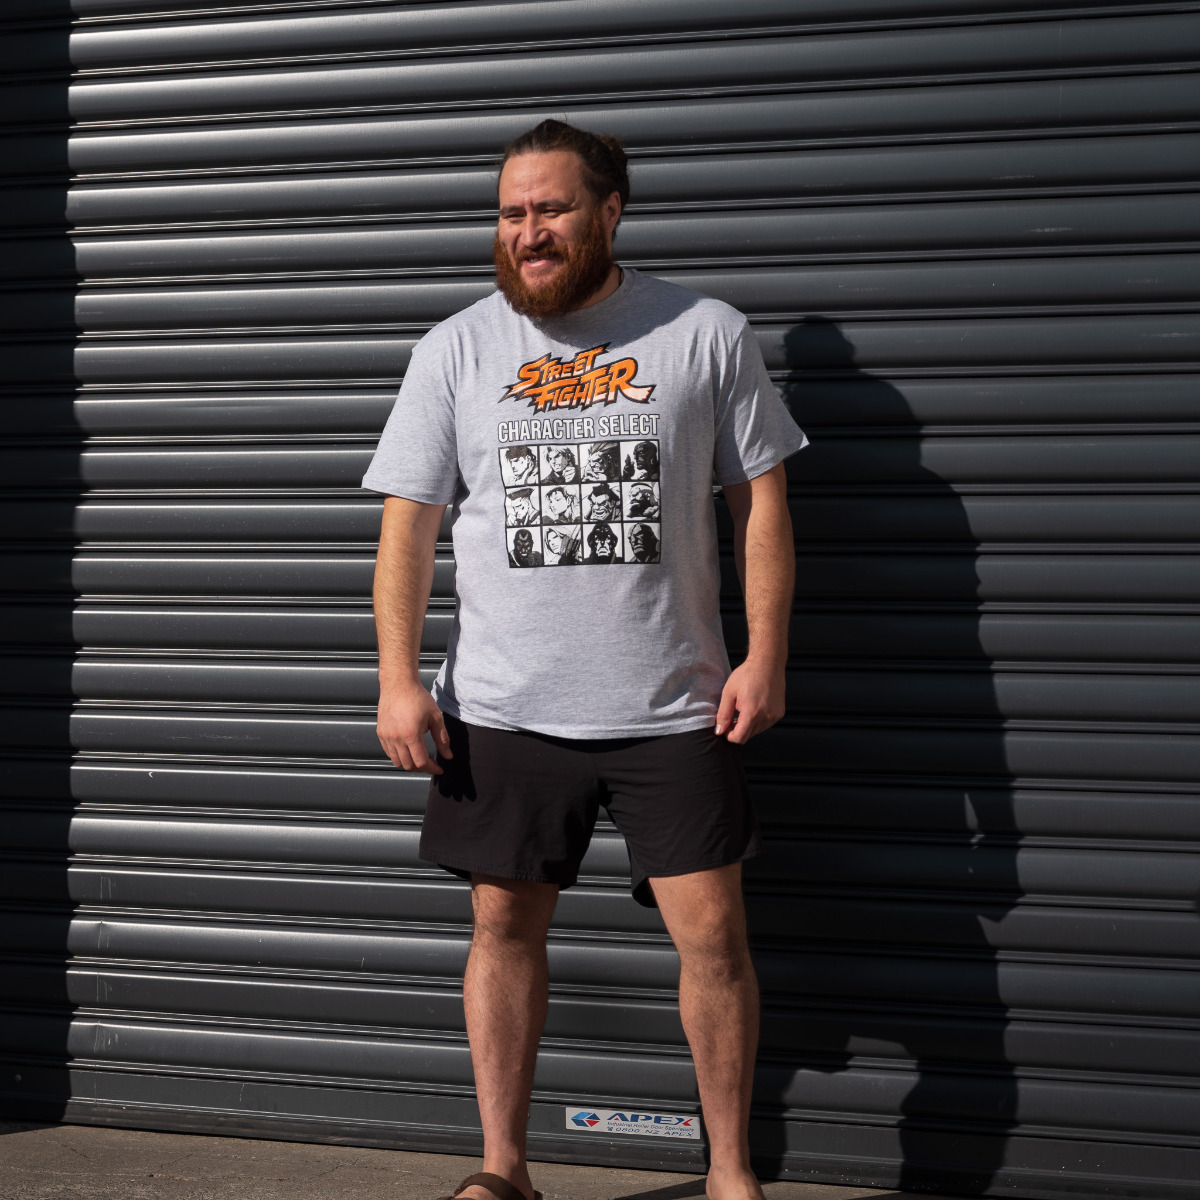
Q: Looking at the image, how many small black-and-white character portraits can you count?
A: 12